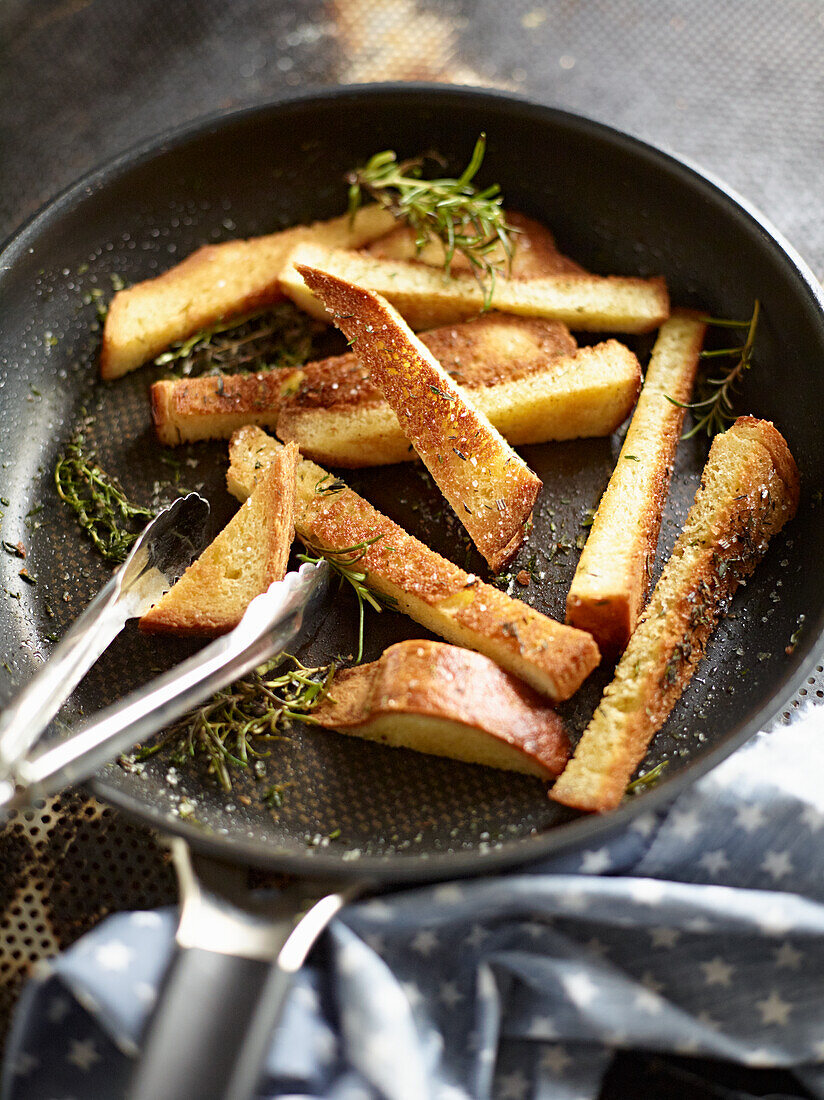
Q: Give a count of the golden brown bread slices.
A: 11